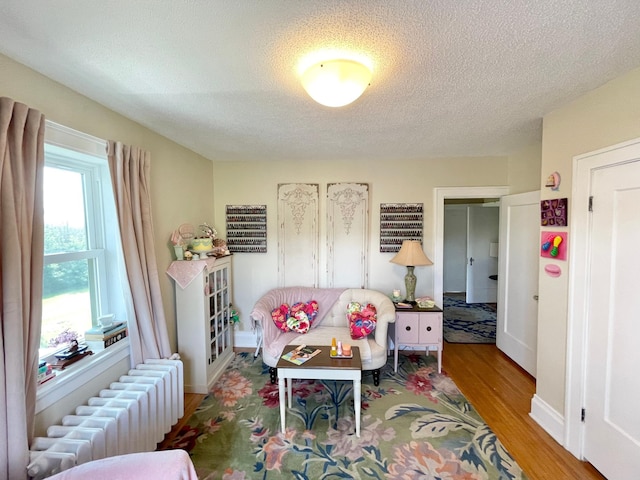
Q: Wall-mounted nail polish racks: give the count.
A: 2